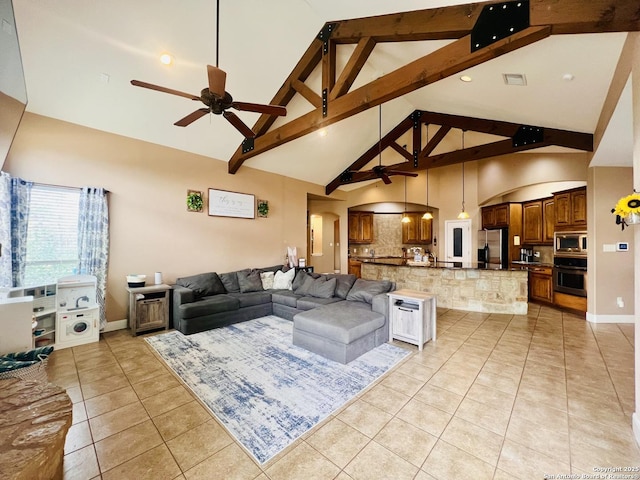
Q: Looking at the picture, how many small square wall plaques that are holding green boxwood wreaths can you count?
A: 2